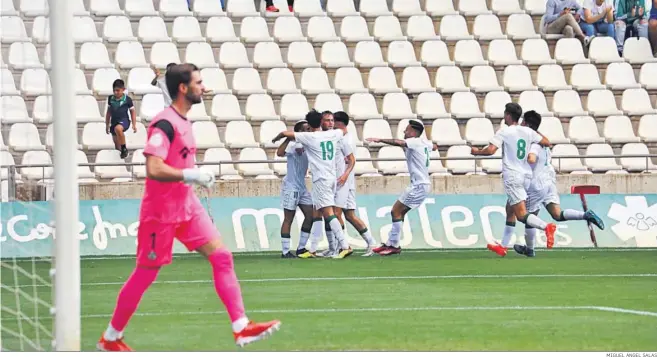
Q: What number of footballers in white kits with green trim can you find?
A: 7